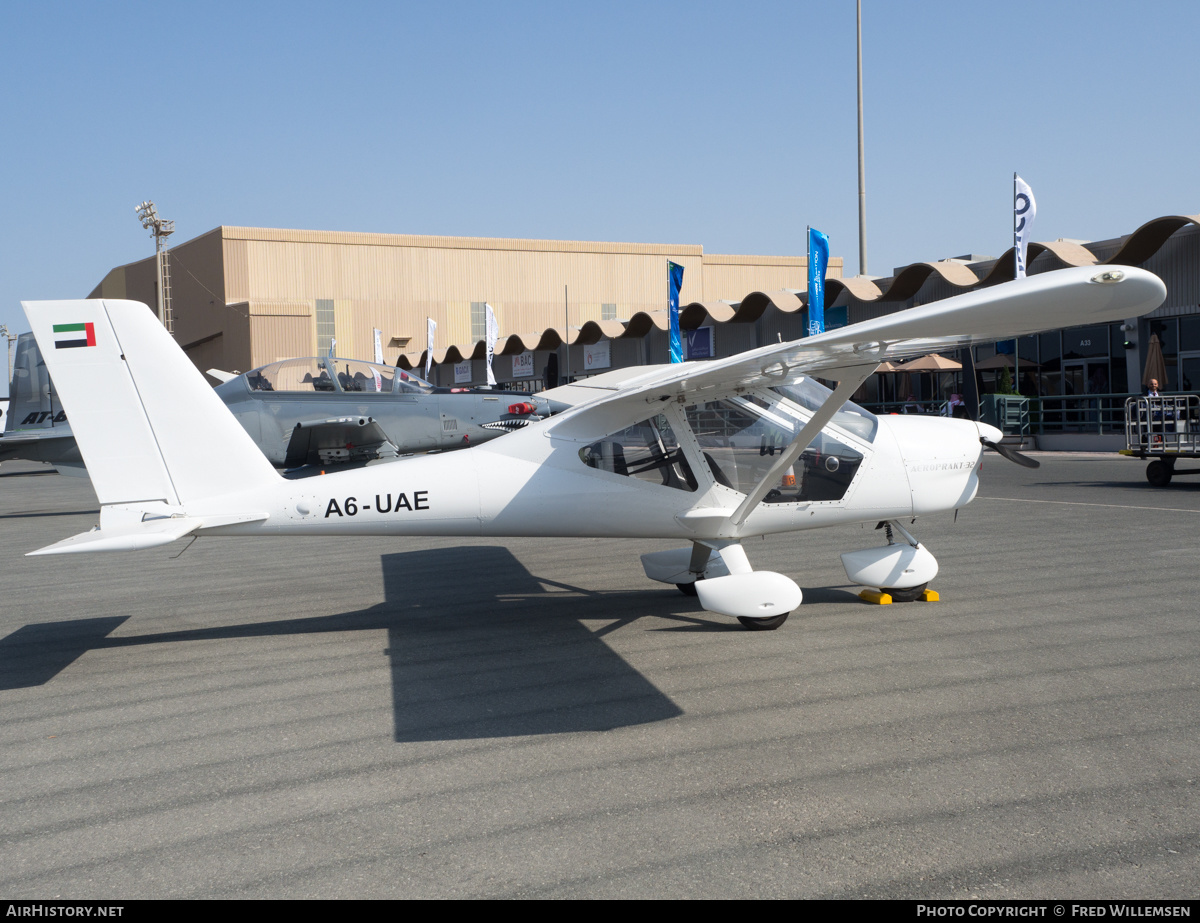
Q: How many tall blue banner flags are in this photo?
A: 2